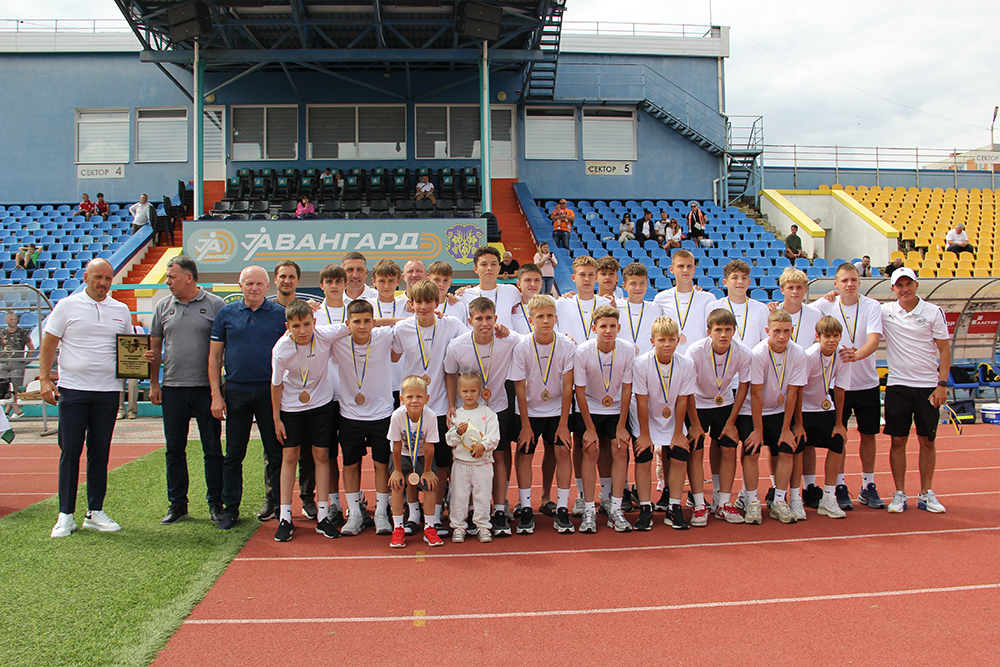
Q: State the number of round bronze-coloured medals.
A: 13